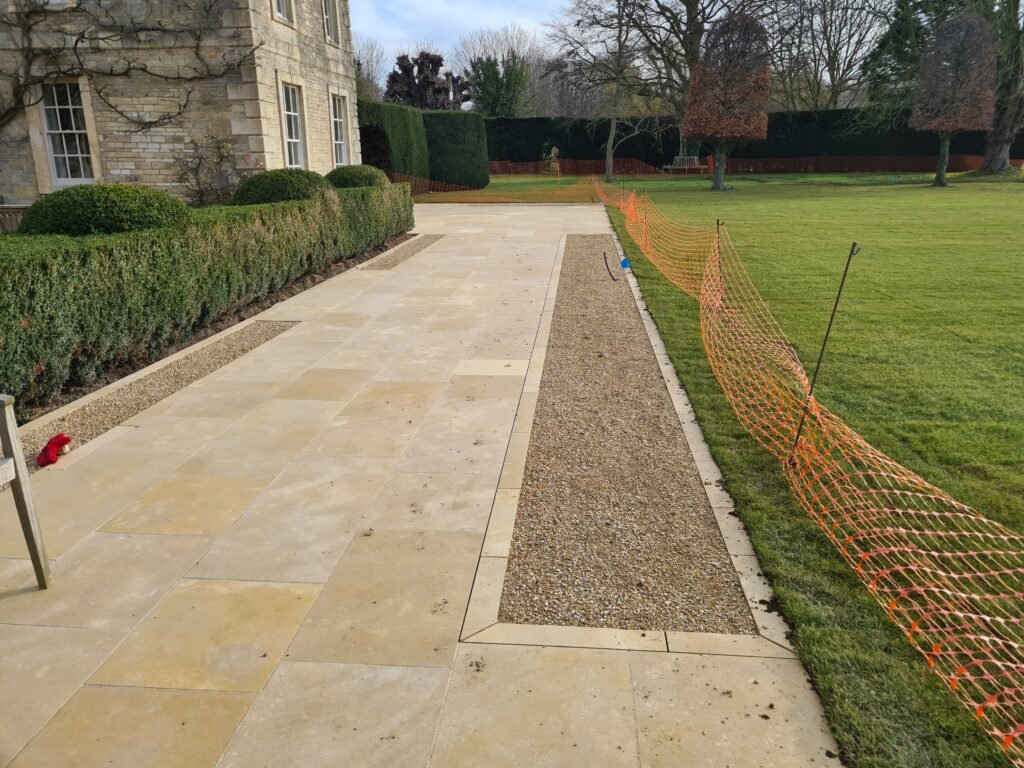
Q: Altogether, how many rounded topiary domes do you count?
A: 3